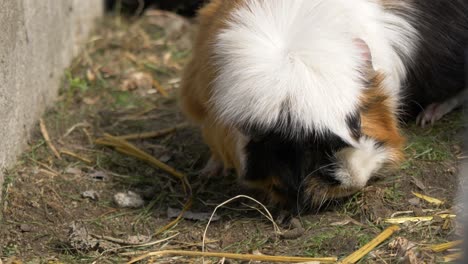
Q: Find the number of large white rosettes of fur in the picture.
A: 1